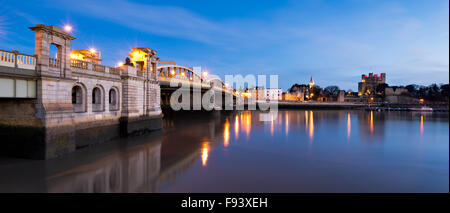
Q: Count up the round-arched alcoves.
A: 3